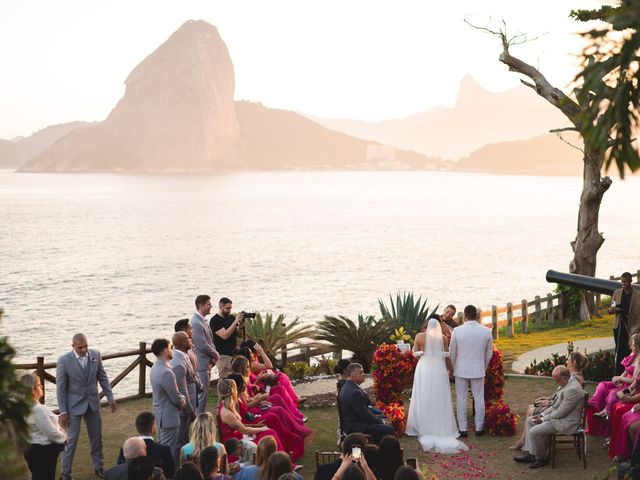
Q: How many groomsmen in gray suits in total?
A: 5